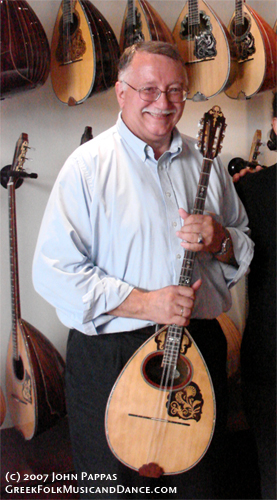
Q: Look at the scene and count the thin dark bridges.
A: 5